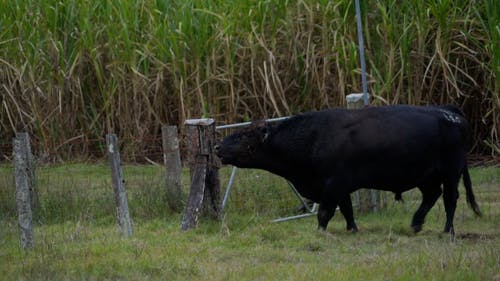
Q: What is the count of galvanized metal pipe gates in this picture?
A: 1